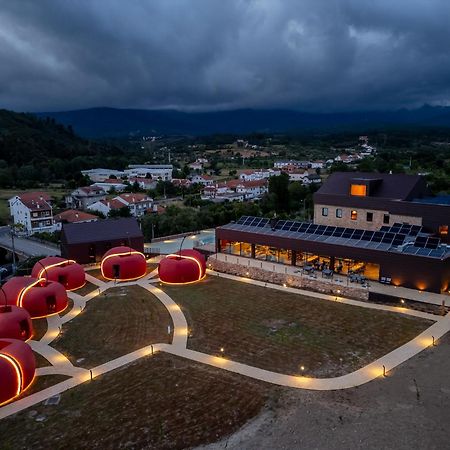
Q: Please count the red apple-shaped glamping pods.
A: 6